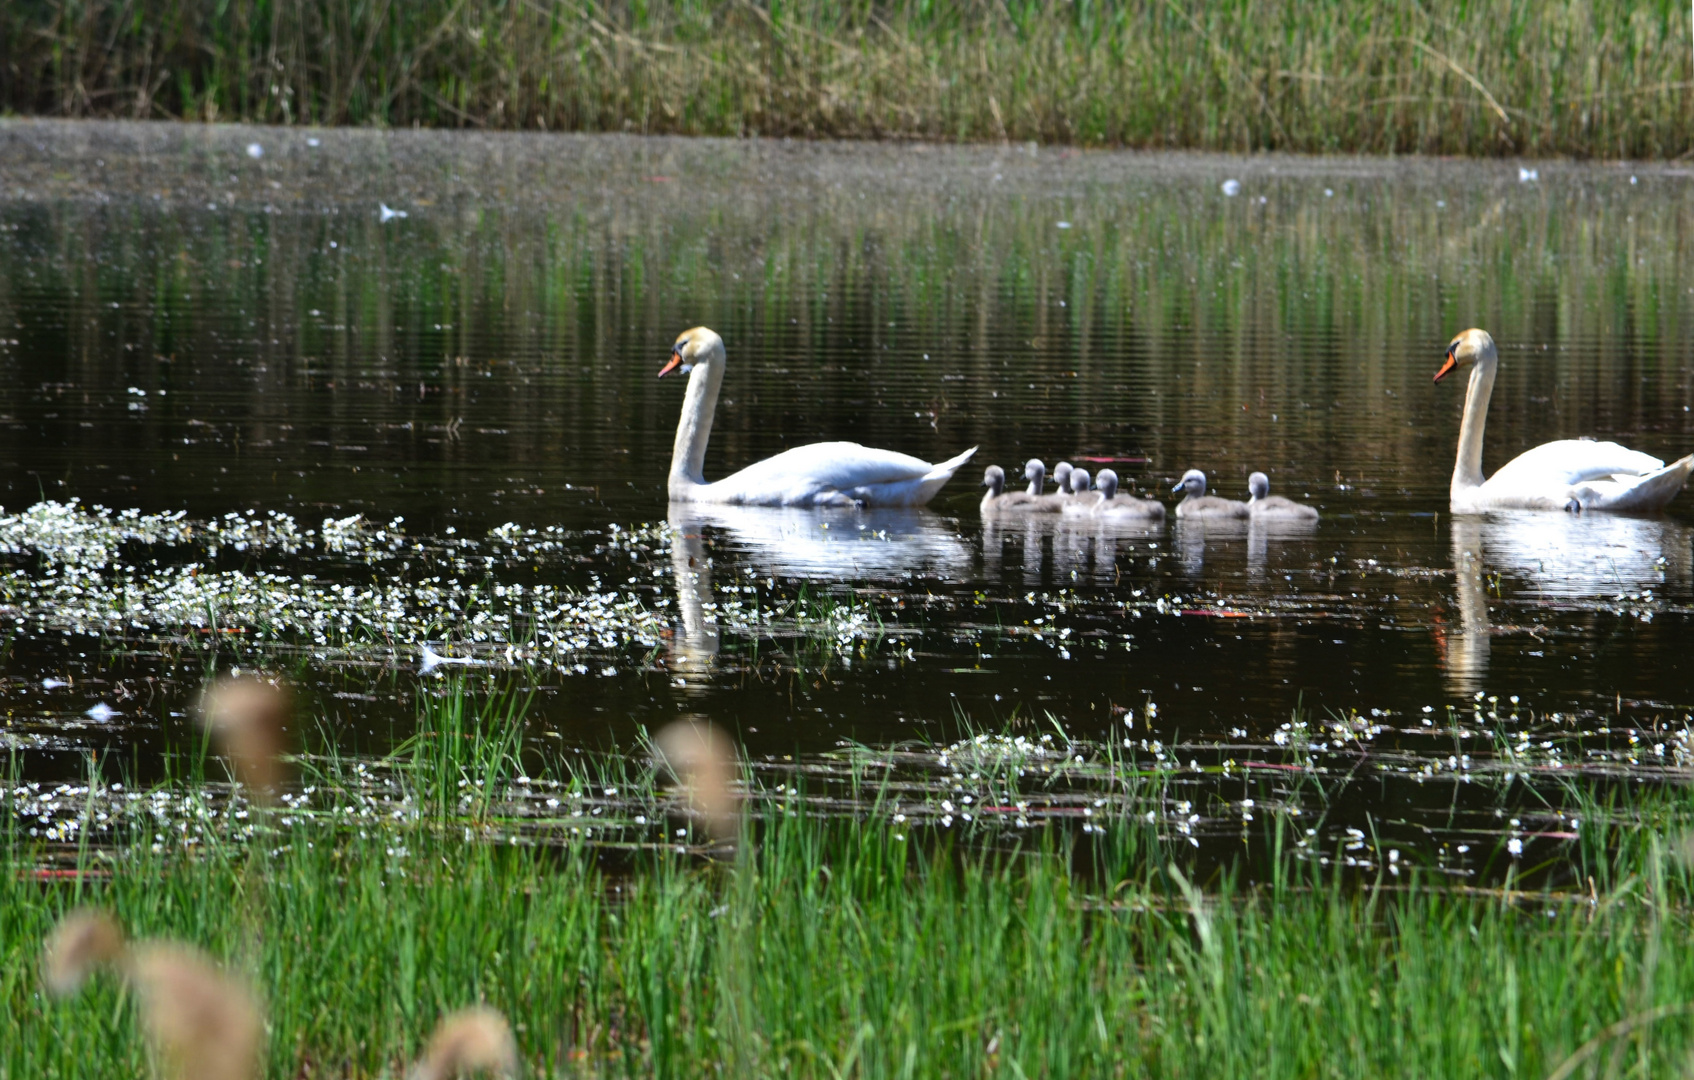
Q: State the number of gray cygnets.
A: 7